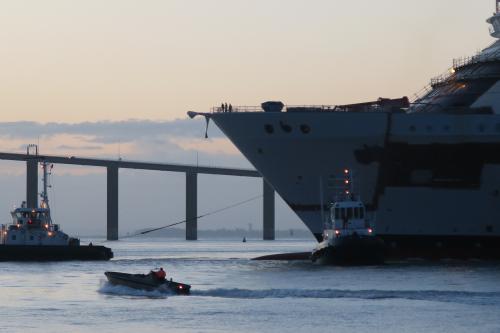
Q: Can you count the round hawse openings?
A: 3